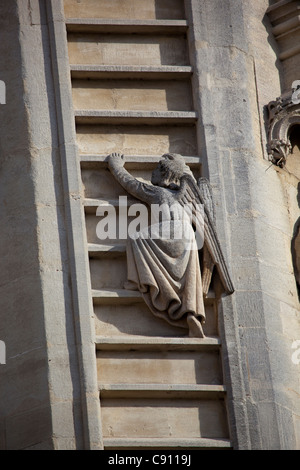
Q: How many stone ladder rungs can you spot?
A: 10